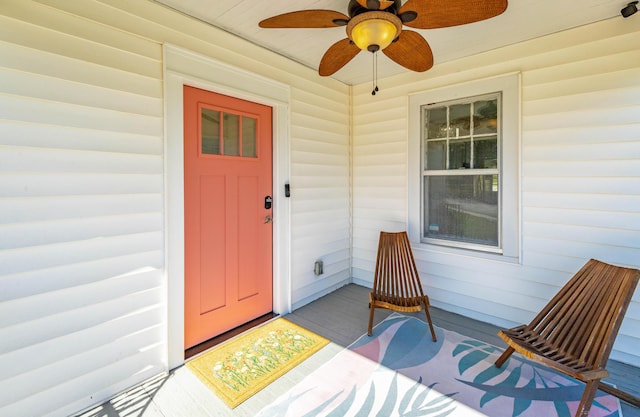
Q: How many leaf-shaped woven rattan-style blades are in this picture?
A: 5